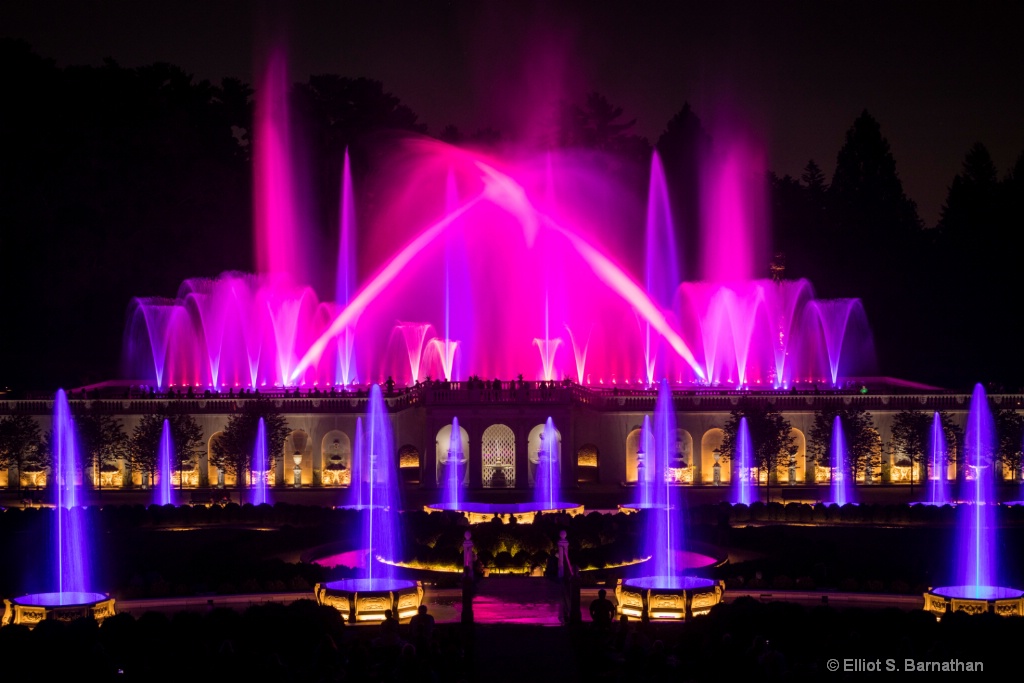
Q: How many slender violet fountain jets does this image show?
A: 13